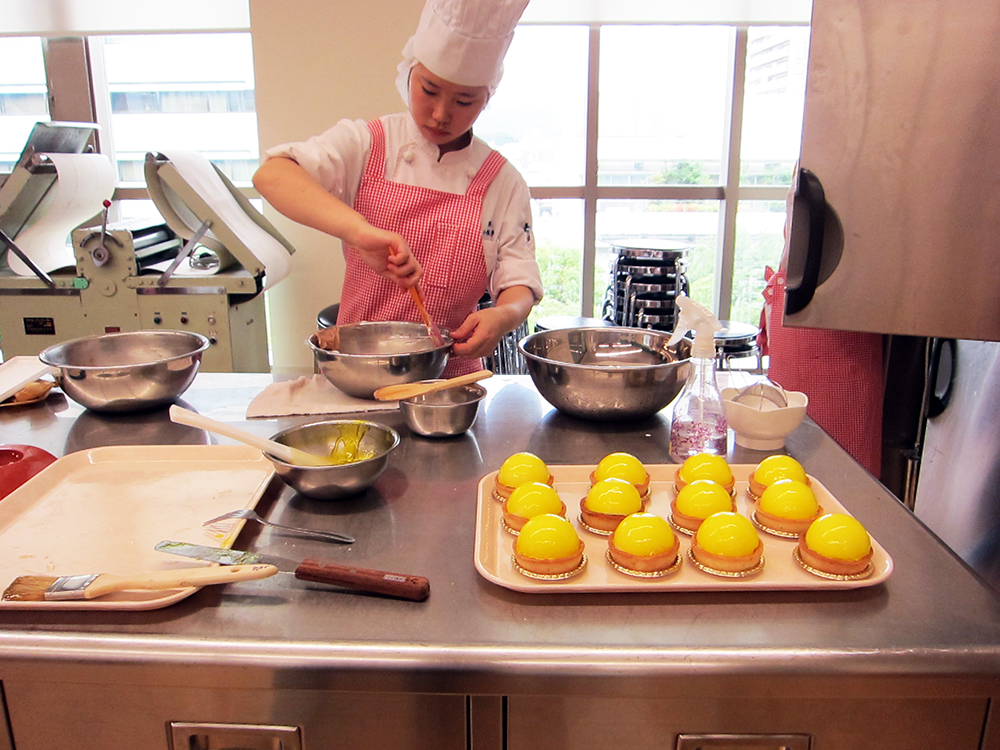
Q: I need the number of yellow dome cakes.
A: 12